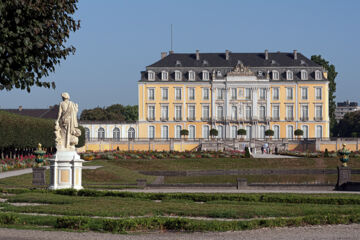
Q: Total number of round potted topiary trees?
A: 5